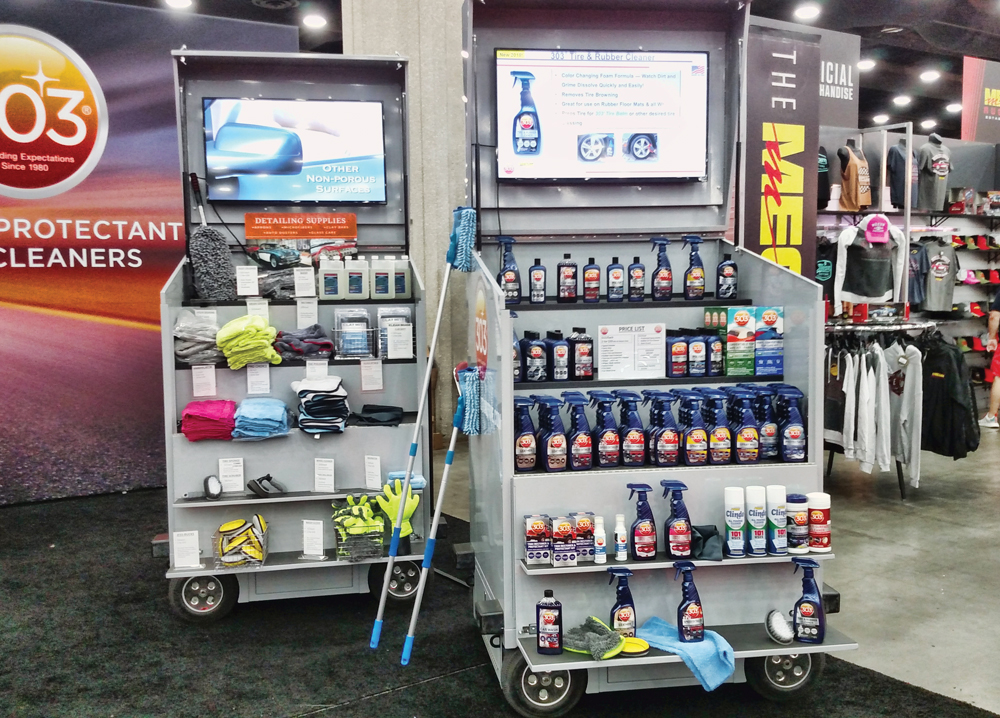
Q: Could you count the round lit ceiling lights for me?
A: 9